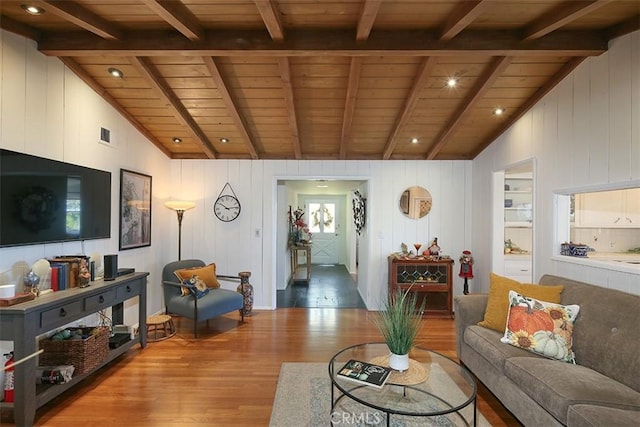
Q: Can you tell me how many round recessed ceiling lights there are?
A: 7